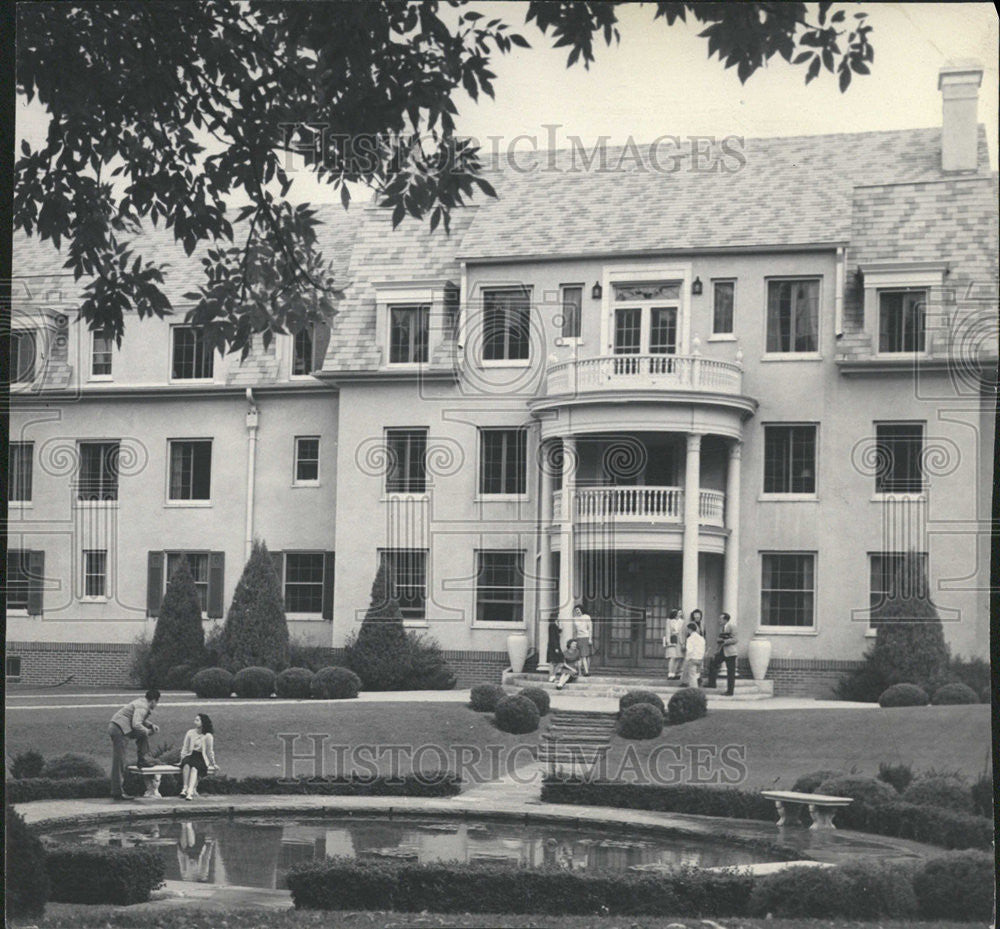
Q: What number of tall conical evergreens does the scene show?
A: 4